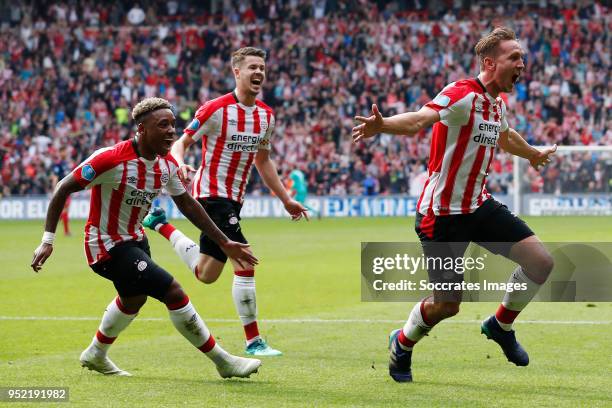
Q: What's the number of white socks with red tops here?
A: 6